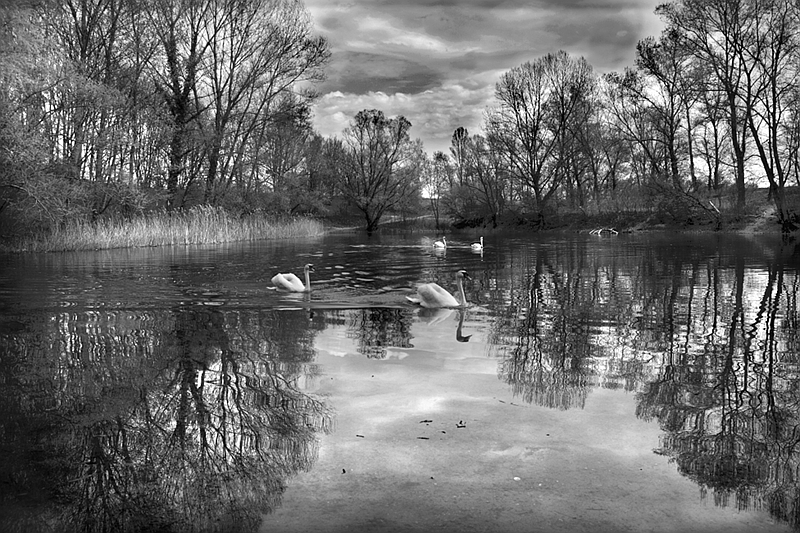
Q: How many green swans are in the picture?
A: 0